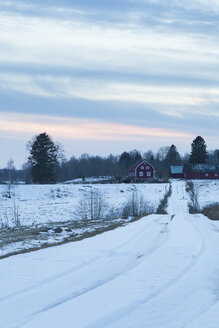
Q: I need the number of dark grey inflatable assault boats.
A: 0